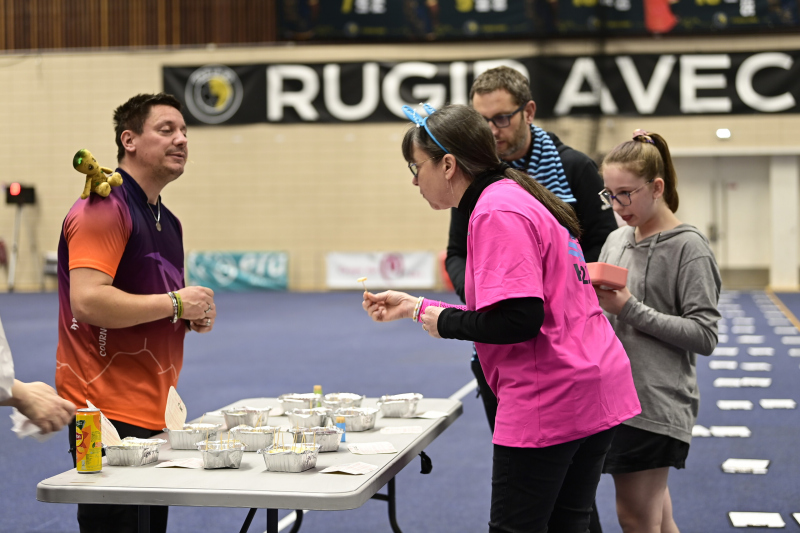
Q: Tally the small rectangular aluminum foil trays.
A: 12